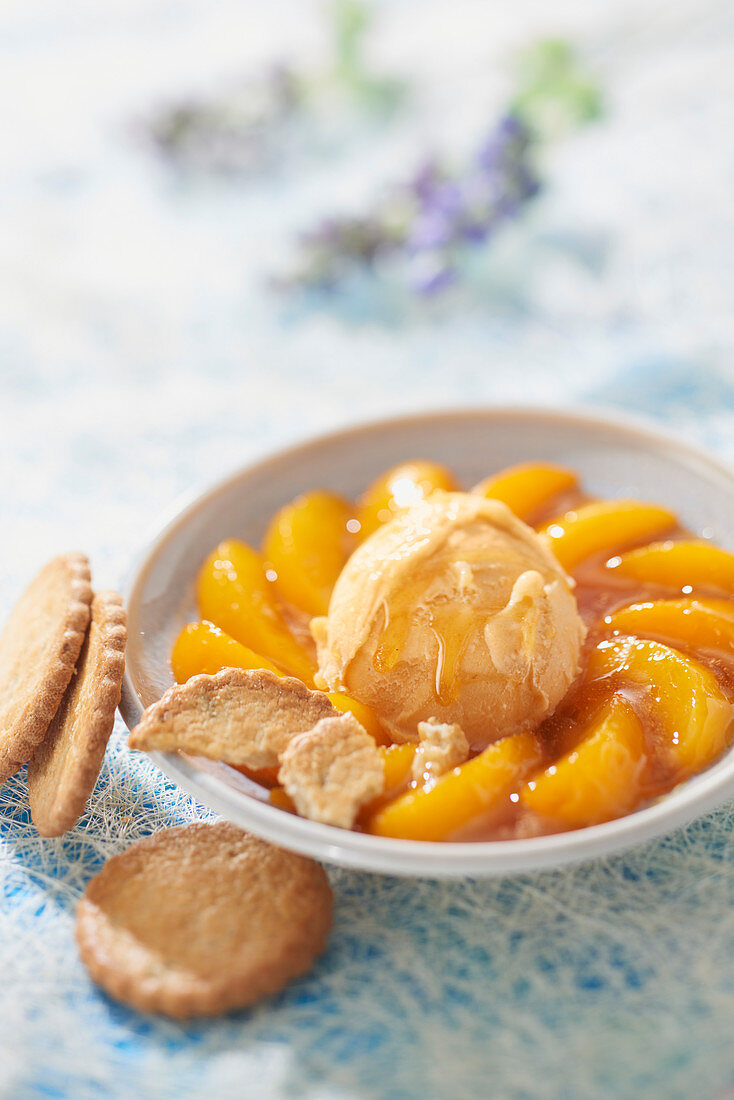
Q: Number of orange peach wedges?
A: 13